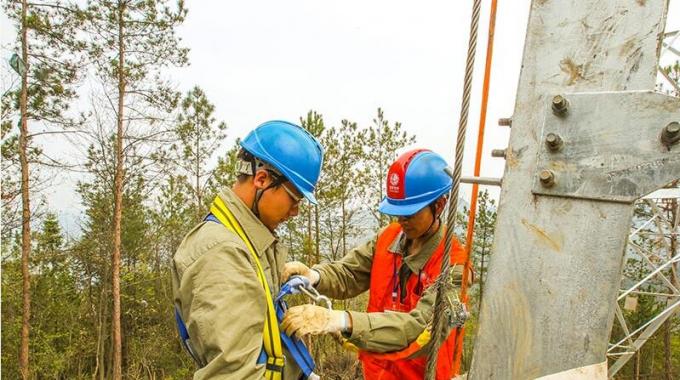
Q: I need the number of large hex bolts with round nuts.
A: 4